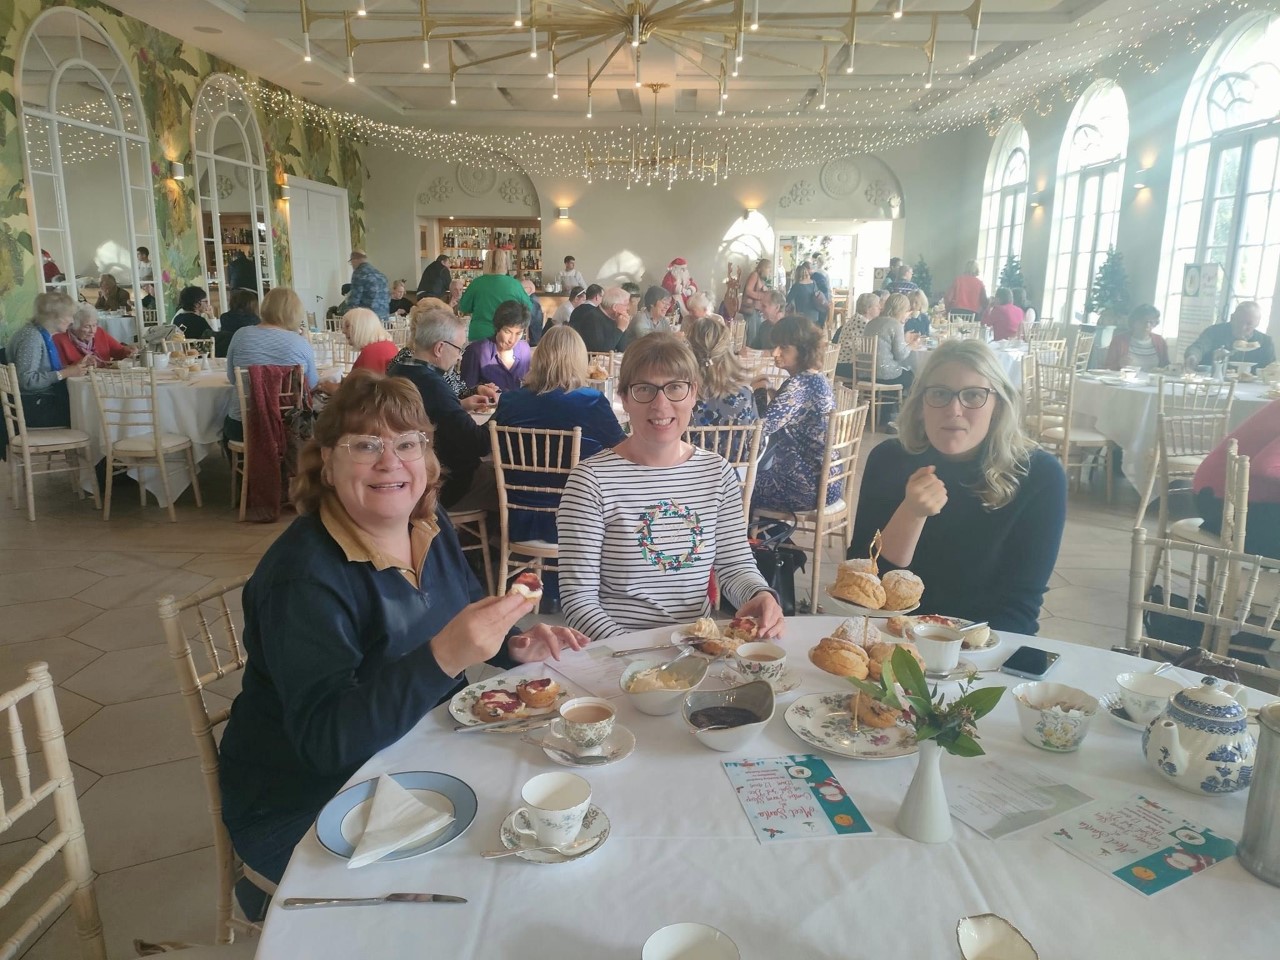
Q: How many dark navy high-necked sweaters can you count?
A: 1